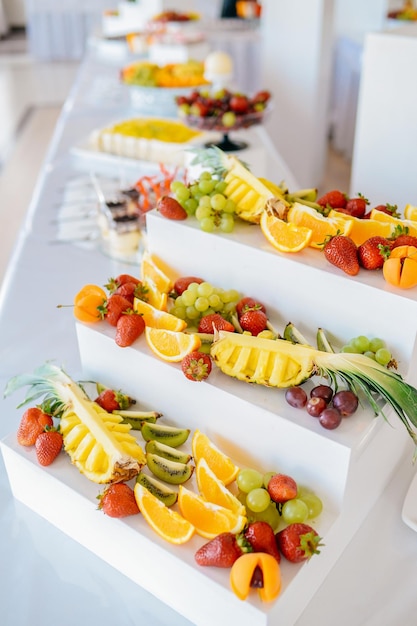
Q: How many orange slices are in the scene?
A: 13